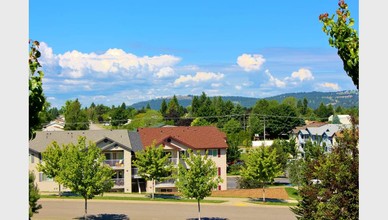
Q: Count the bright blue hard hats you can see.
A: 0